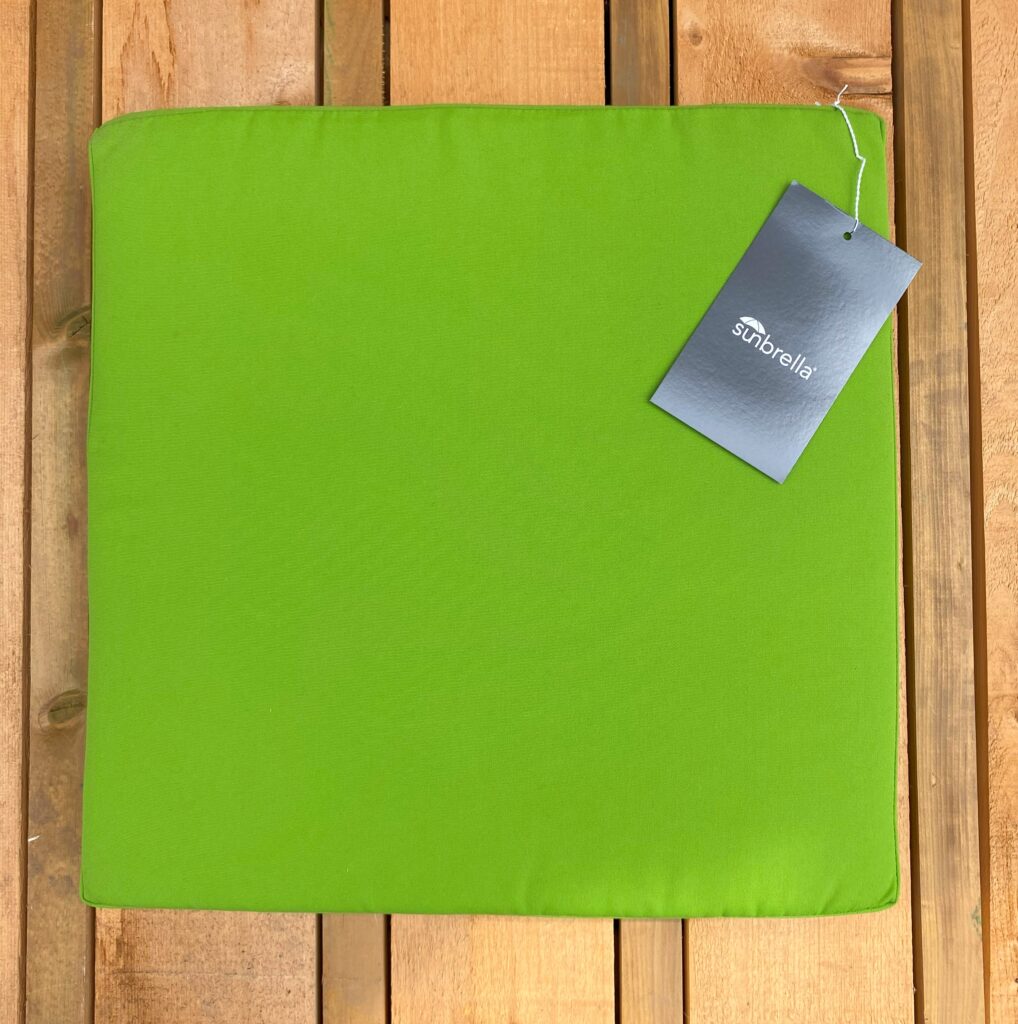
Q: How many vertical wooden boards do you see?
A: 9